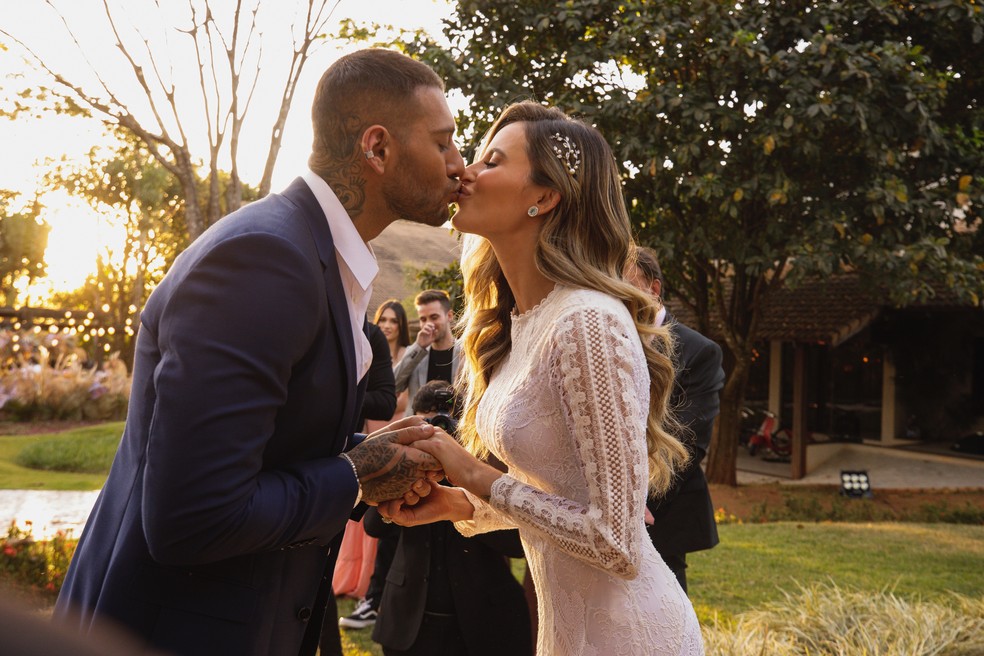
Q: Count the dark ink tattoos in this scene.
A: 2